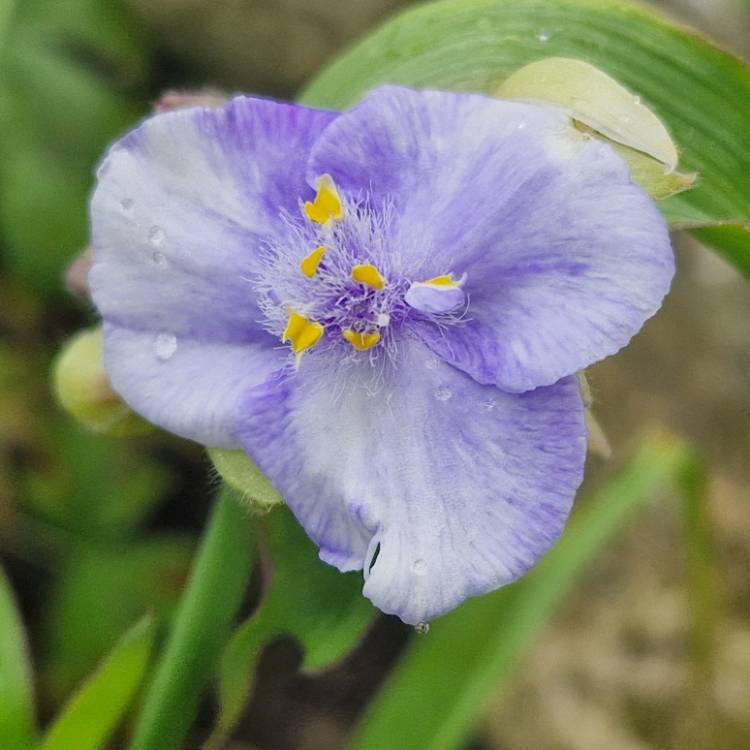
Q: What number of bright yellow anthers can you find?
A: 6